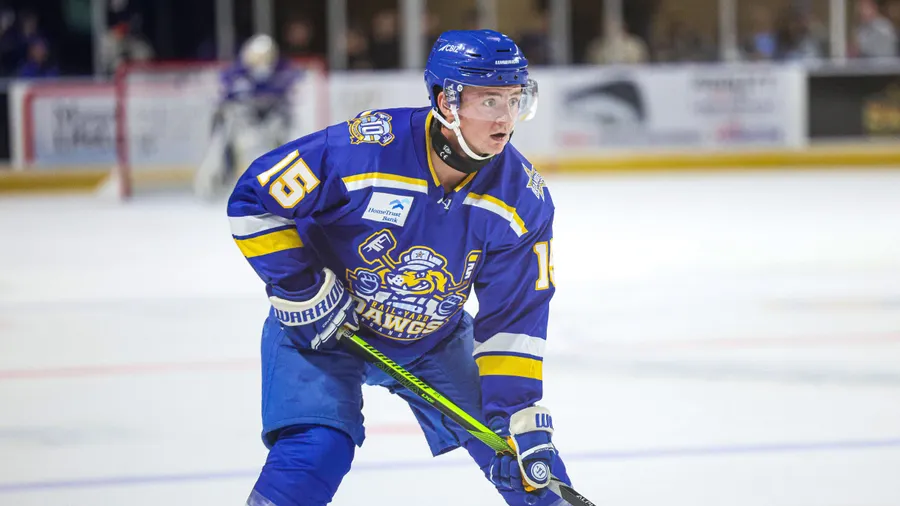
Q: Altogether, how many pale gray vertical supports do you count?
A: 10